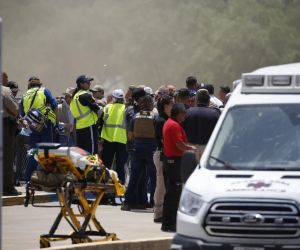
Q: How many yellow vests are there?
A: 3